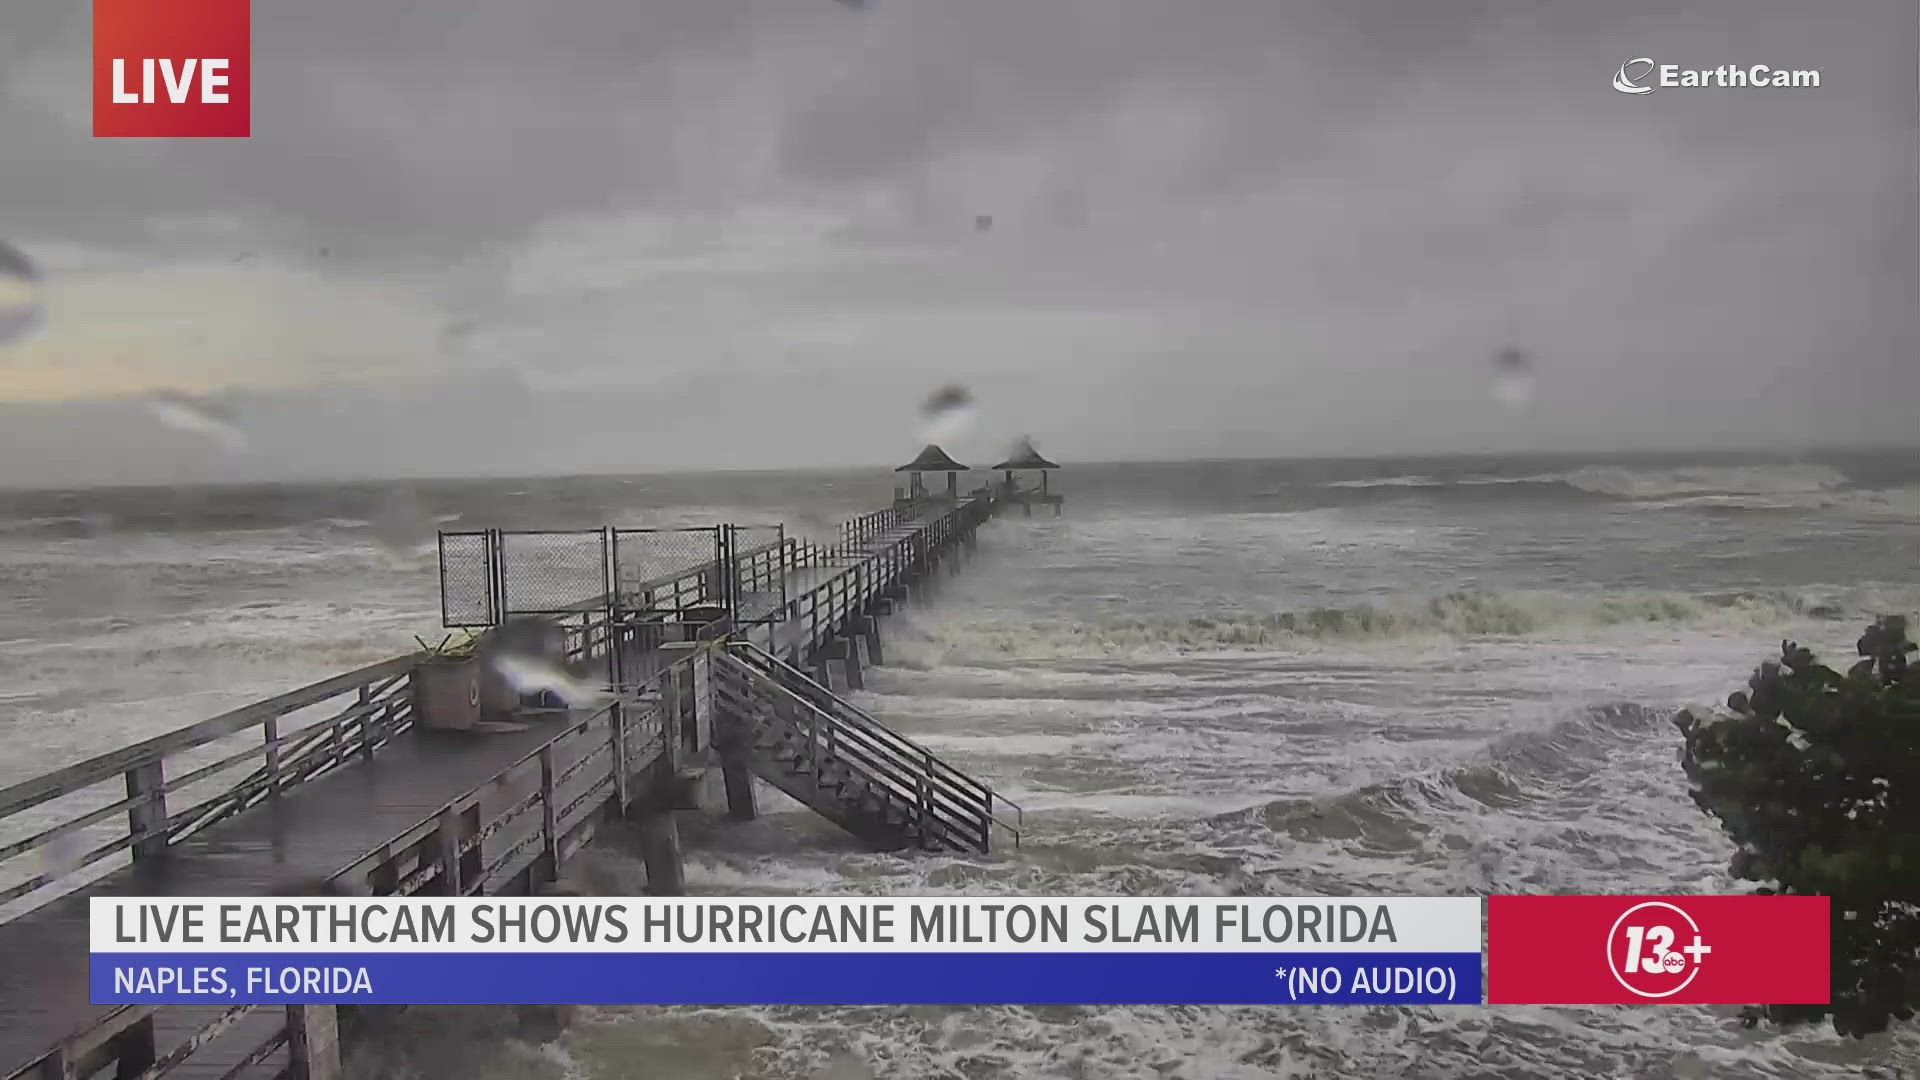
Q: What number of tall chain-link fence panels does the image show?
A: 4